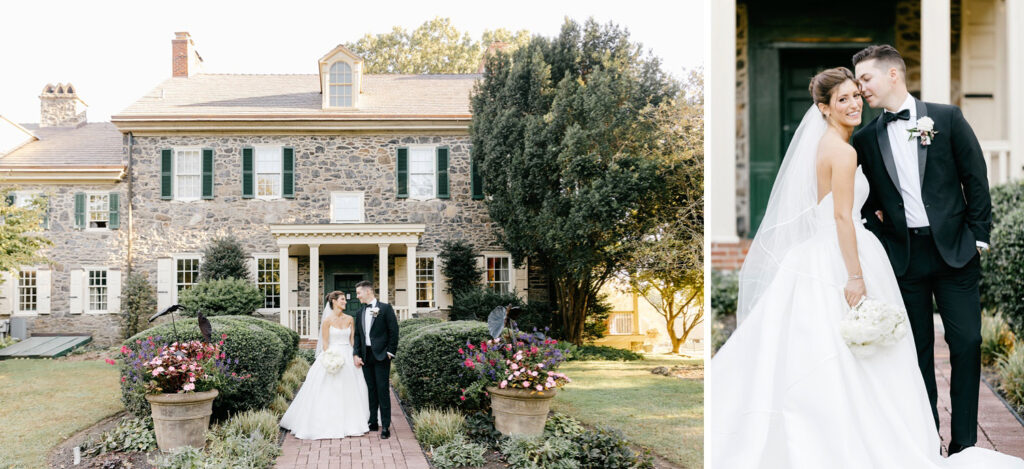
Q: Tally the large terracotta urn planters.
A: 2